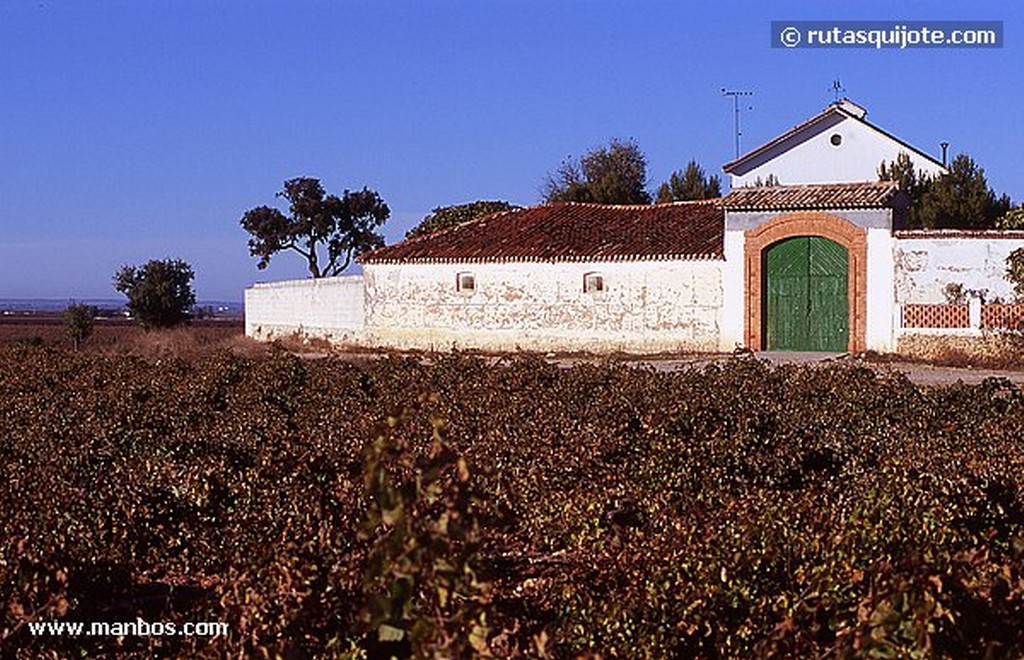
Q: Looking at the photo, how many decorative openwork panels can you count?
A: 2